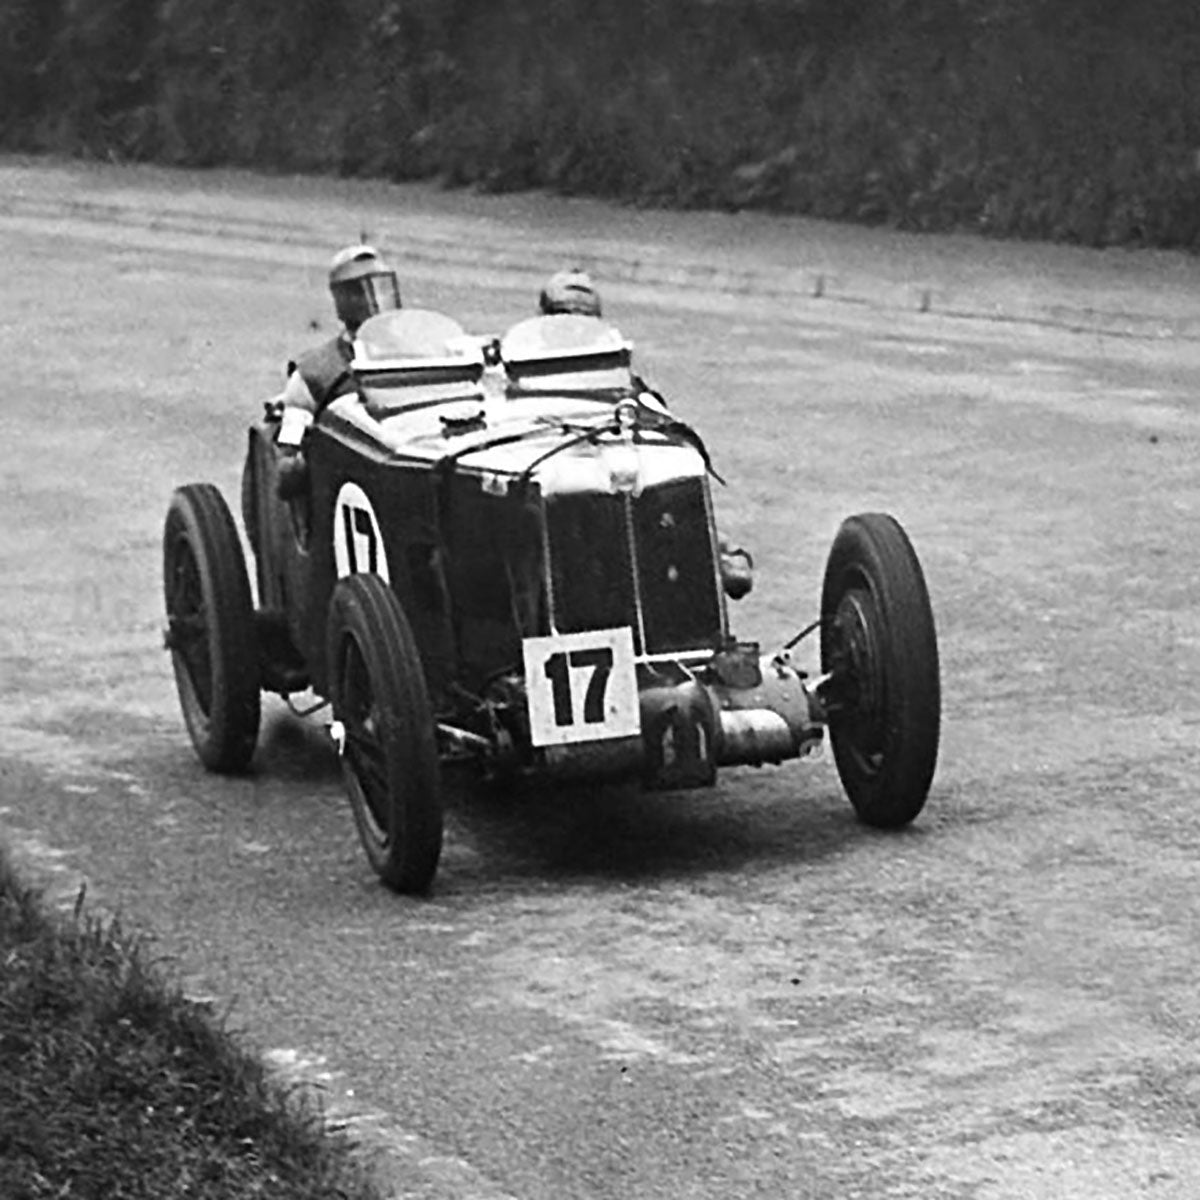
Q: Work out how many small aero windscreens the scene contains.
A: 2